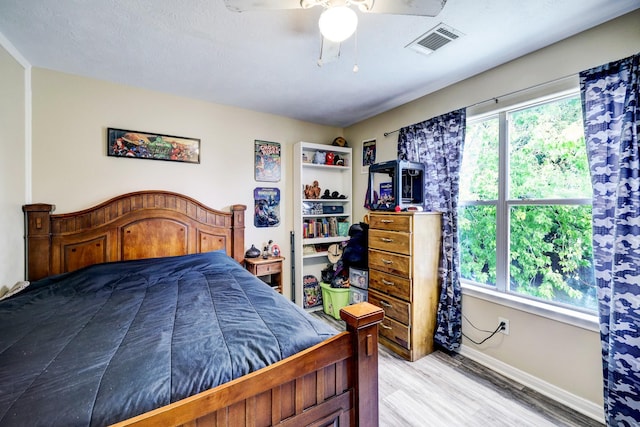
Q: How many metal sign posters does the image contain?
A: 2